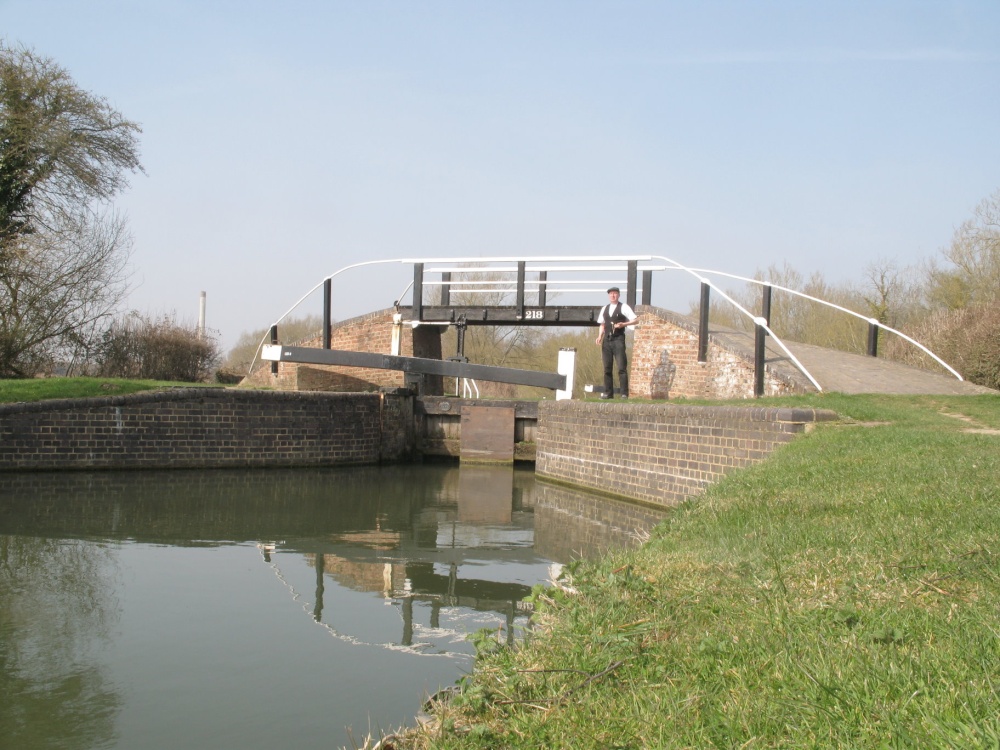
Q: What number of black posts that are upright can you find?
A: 12